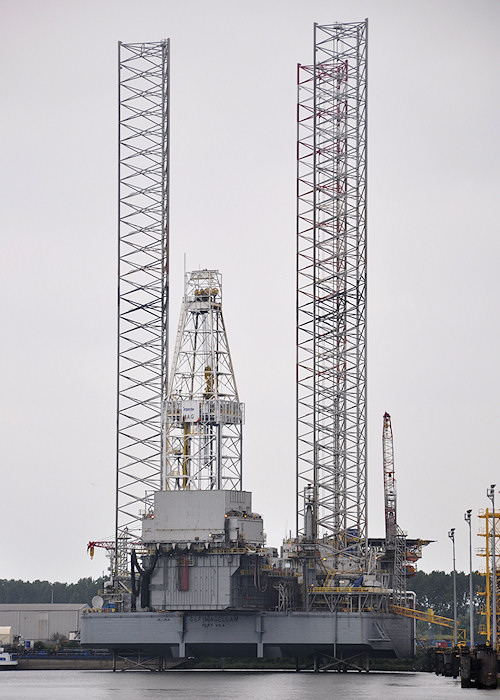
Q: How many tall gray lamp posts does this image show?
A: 3